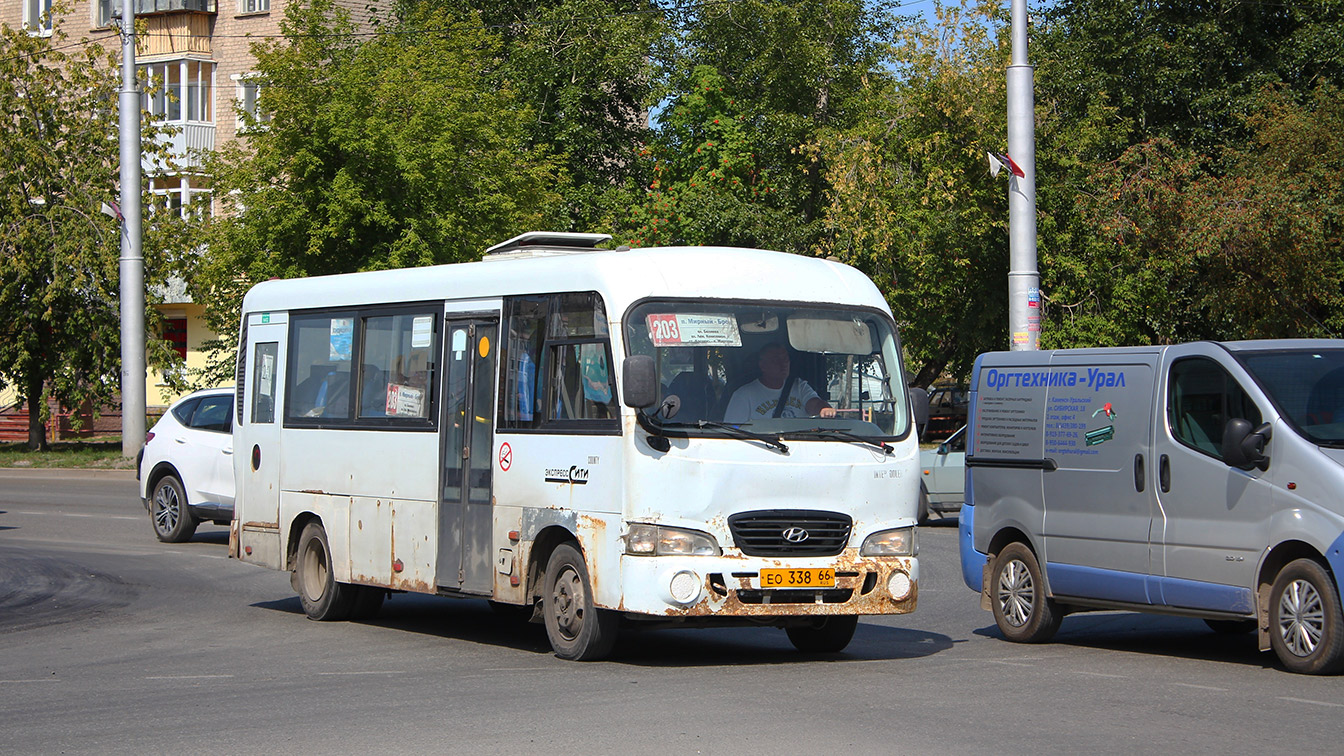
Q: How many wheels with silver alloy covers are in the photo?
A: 3